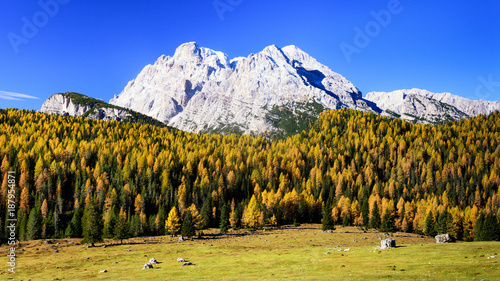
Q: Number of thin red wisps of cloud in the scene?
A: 0